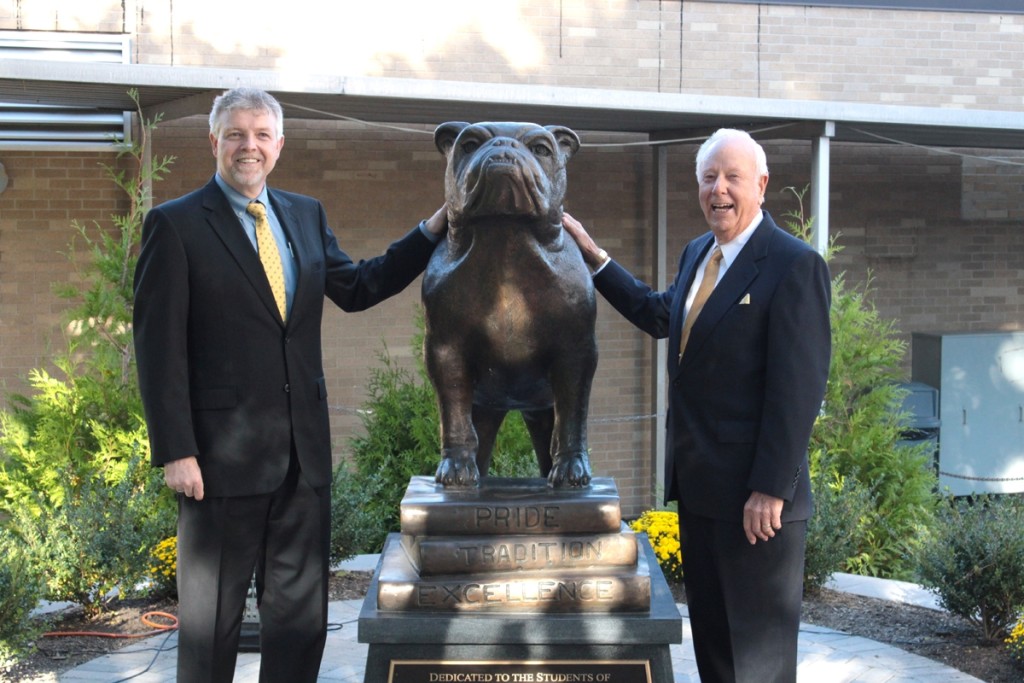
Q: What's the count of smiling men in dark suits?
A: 2